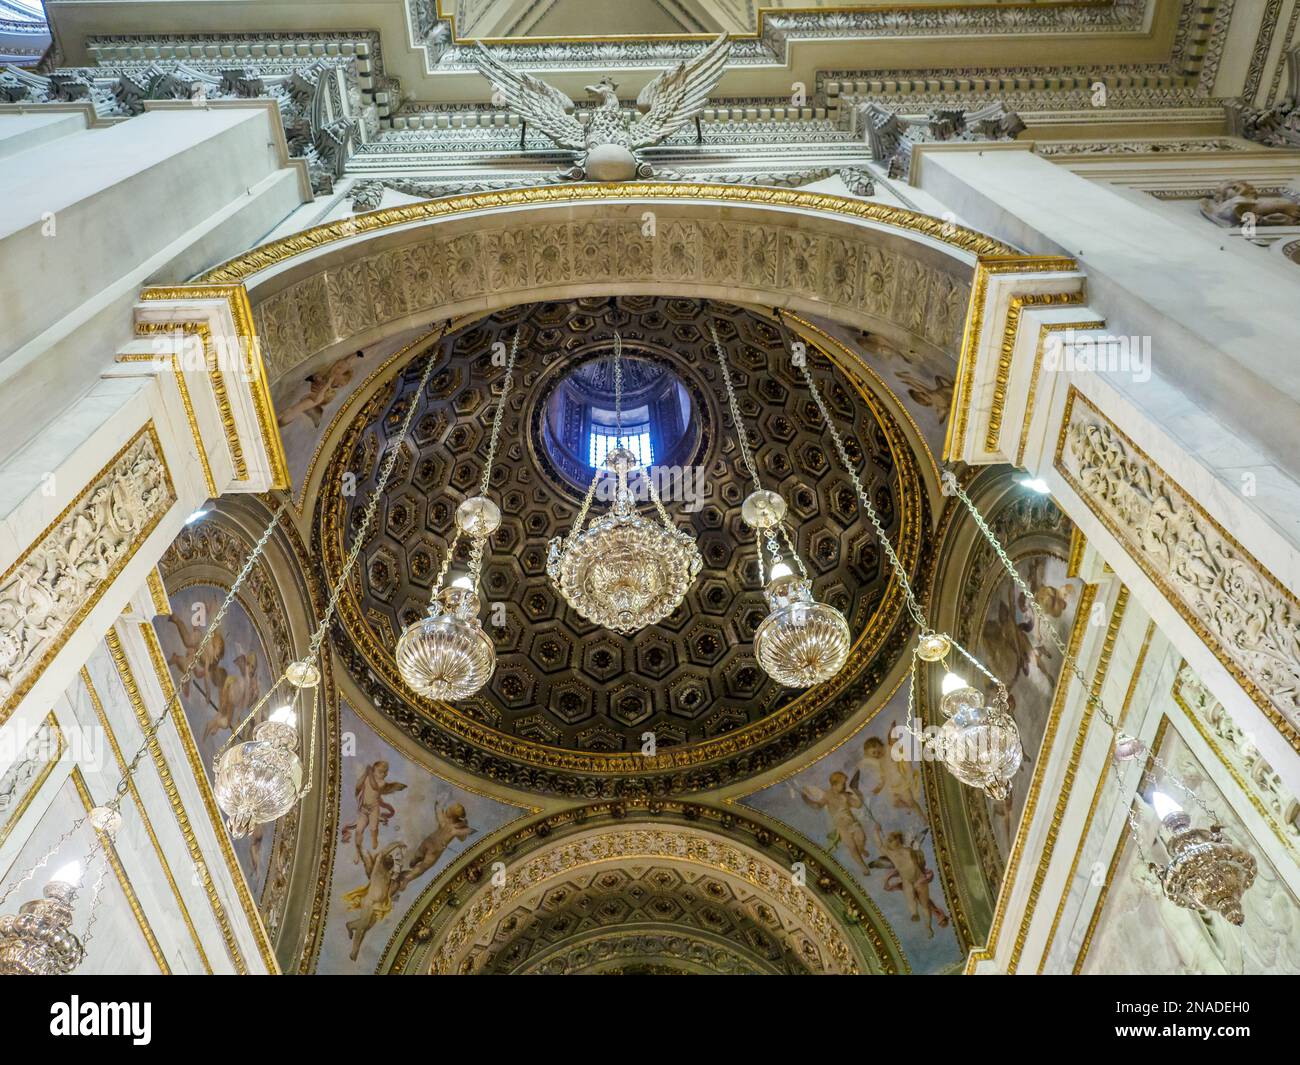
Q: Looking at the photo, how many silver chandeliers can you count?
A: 7